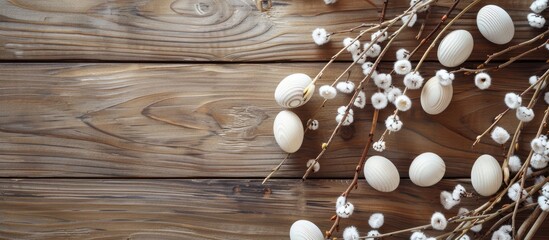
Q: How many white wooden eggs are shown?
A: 9